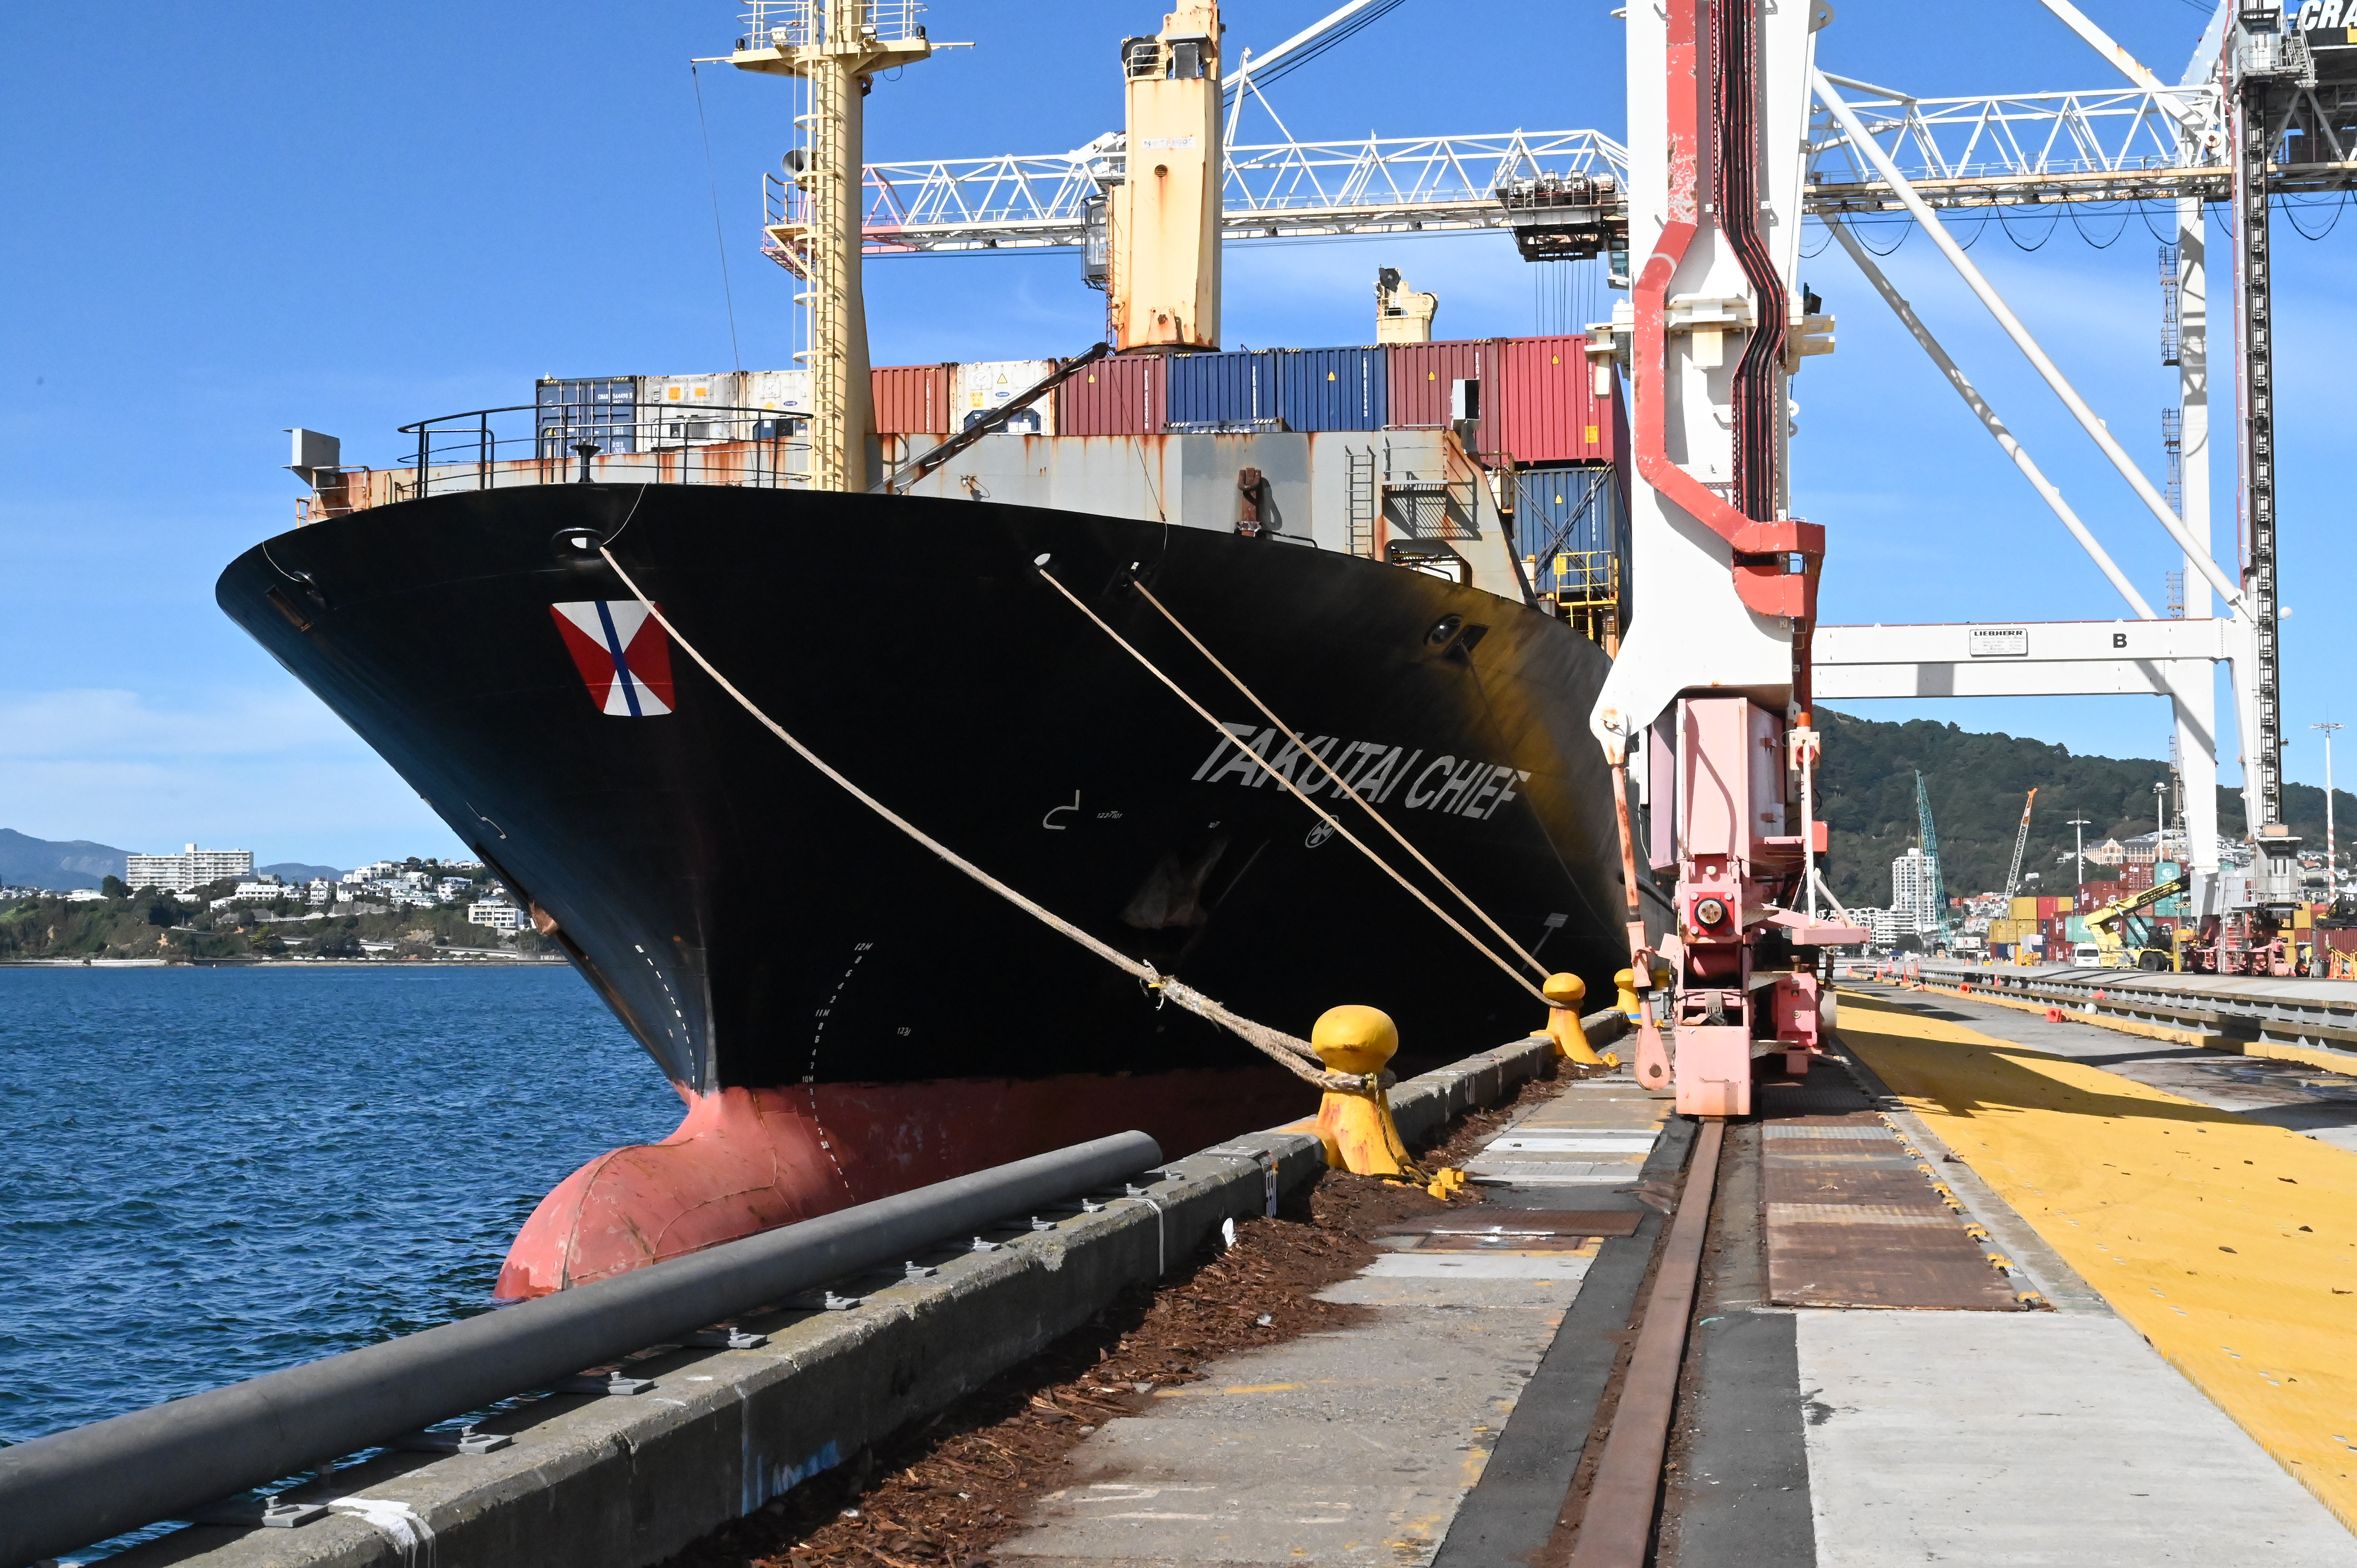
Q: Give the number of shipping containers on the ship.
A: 12